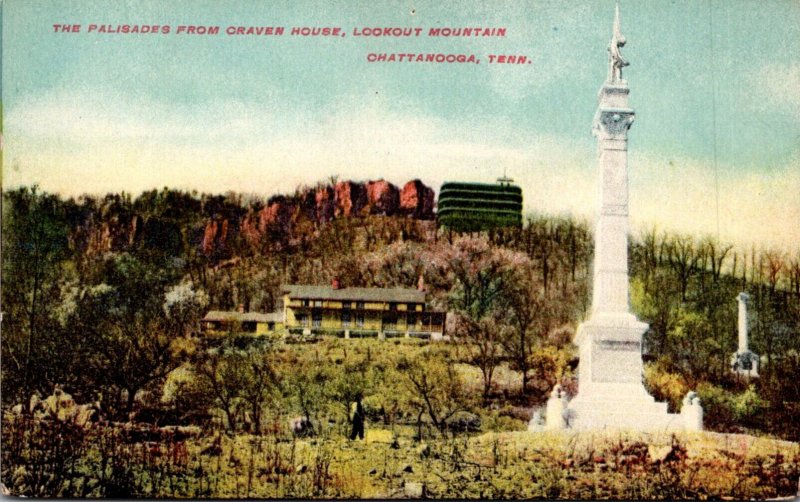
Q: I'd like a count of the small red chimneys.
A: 3